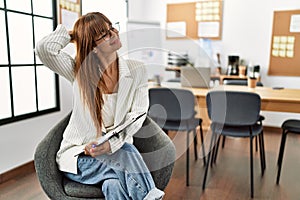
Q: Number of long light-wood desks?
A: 1